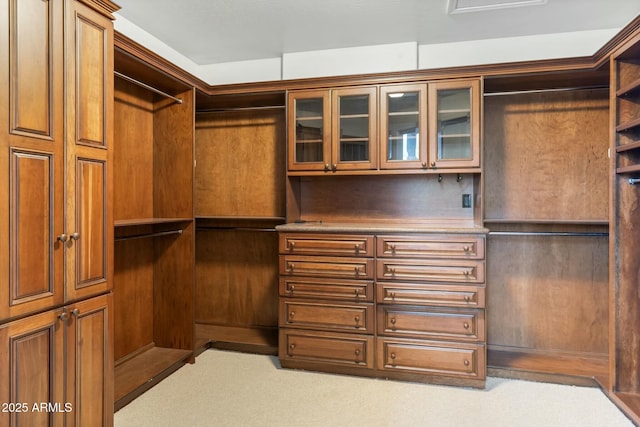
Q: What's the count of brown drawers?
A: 10